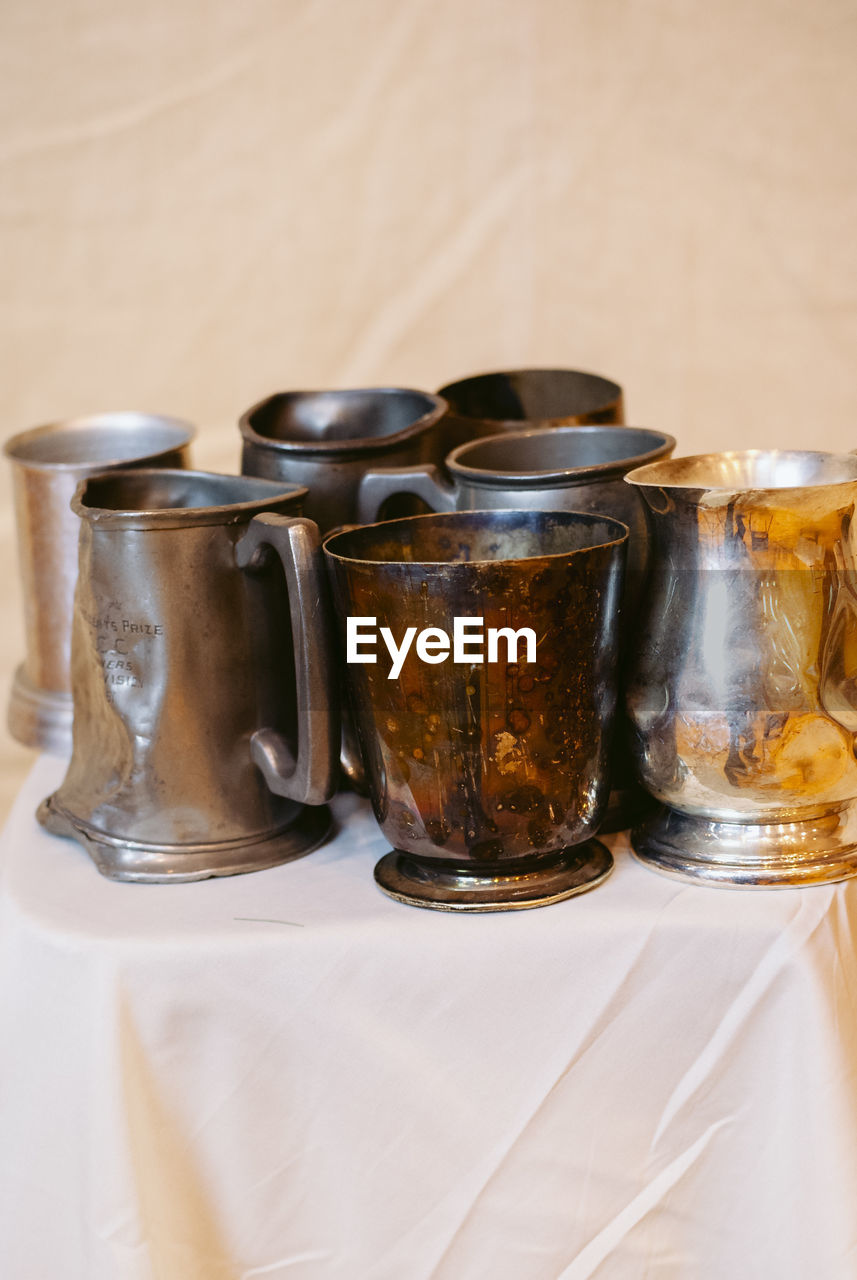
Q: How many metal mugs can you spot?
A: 7